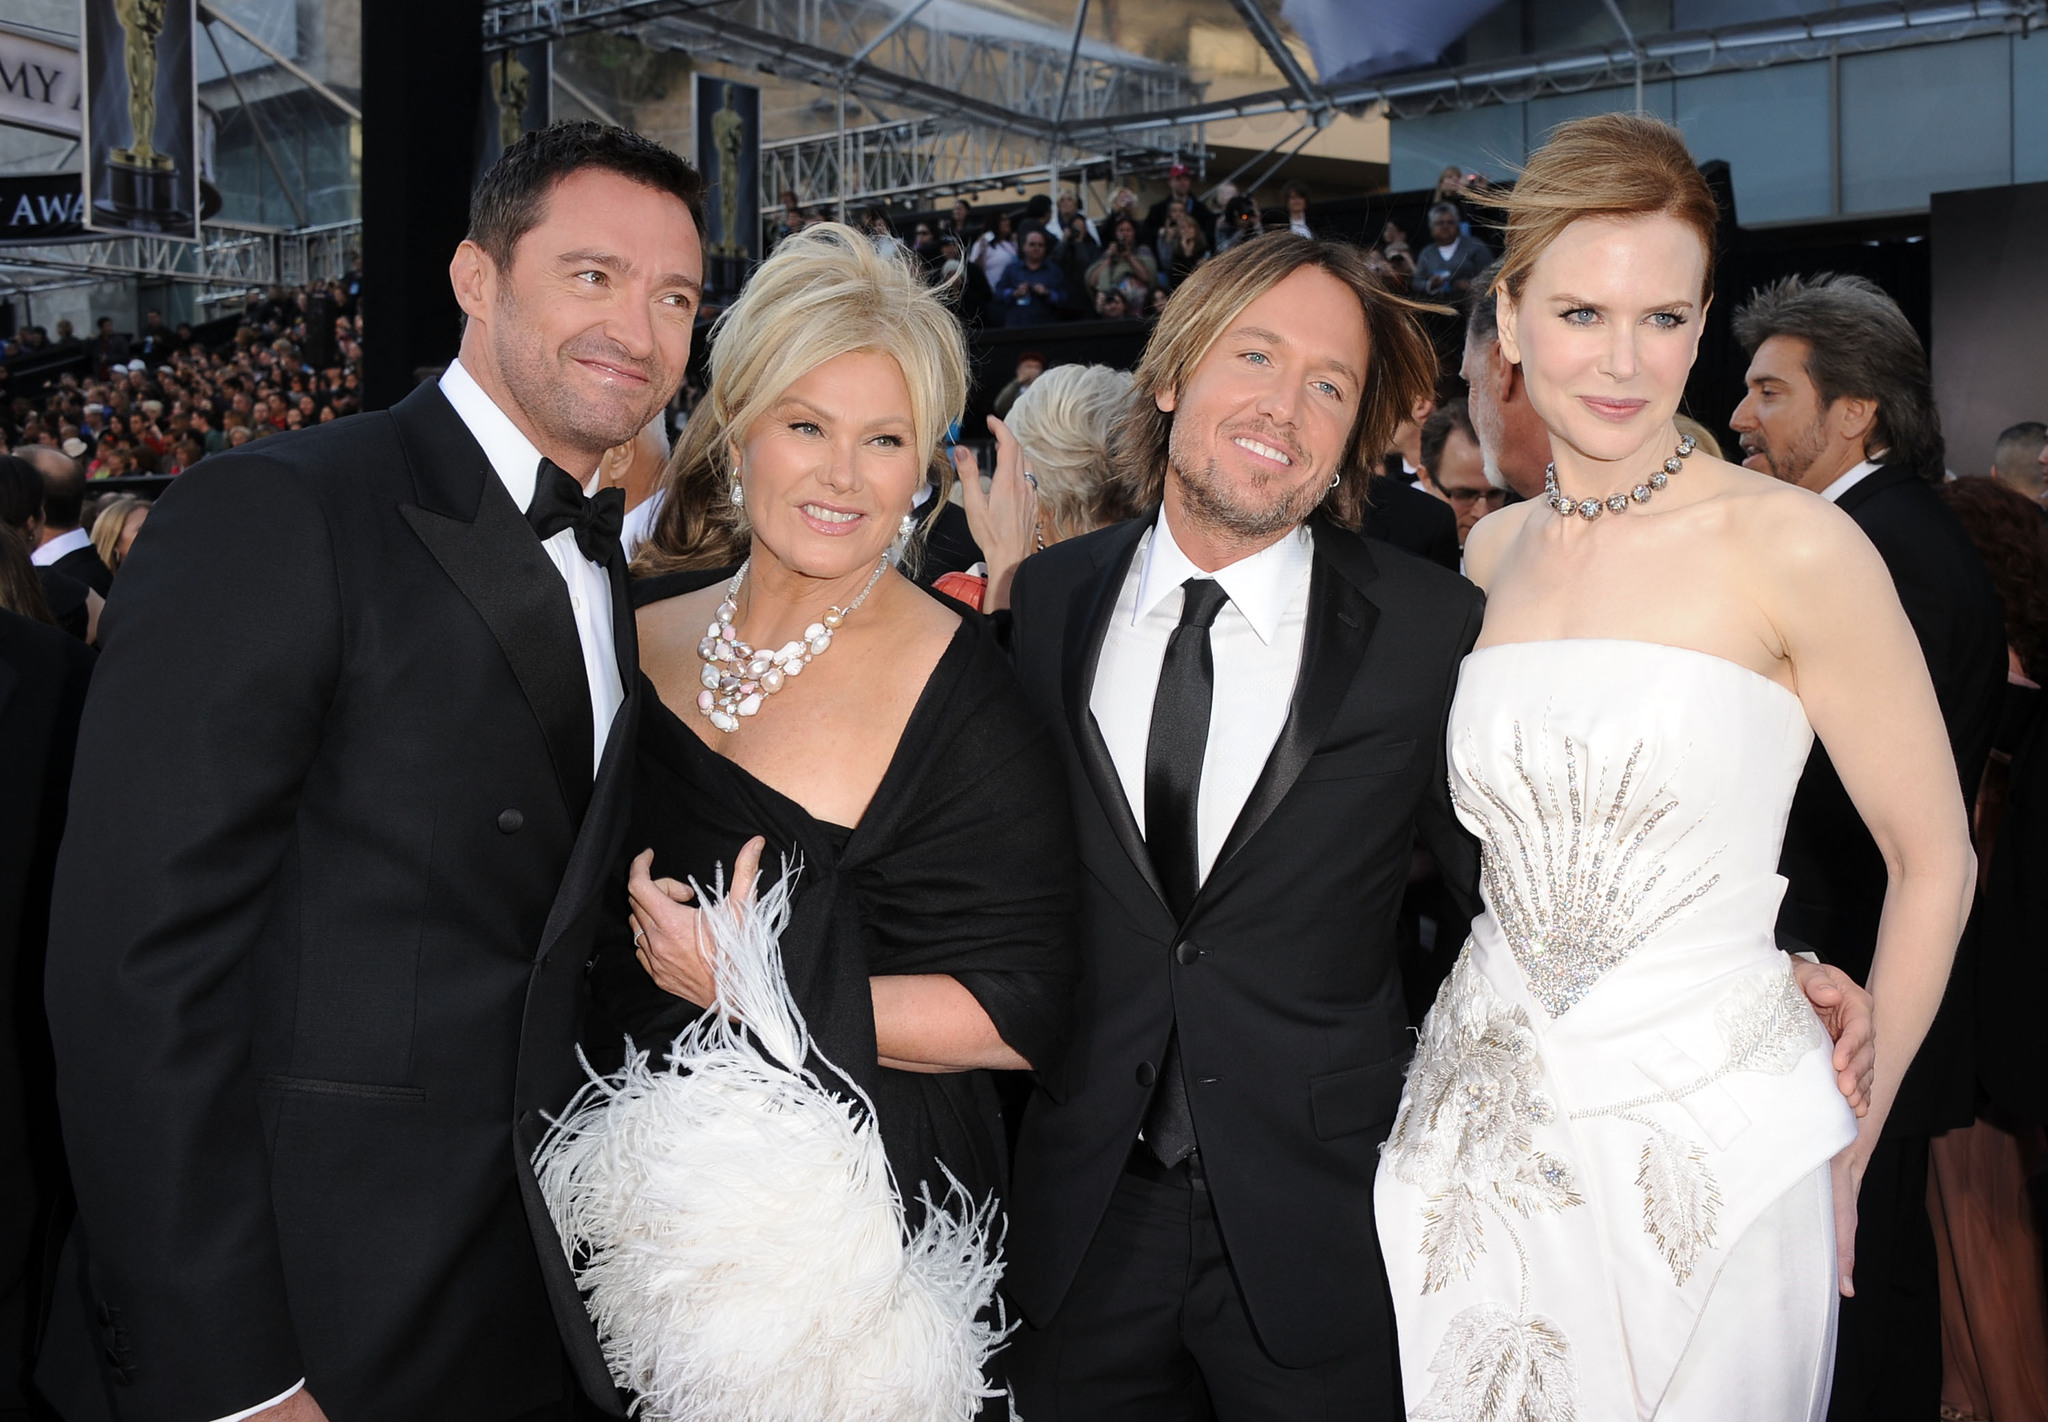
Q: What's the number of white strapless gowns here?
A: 1